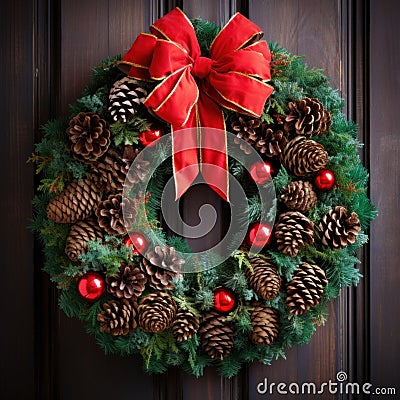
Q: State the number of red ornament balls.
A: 7